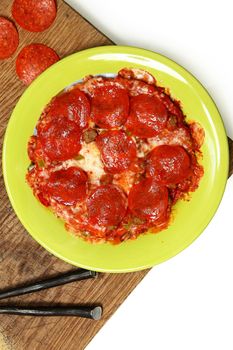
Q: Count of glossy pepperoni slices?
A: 9